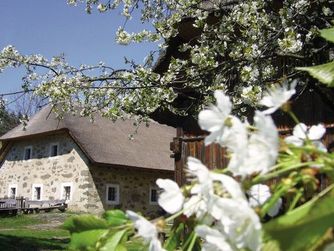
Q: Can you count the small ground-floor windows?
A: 5